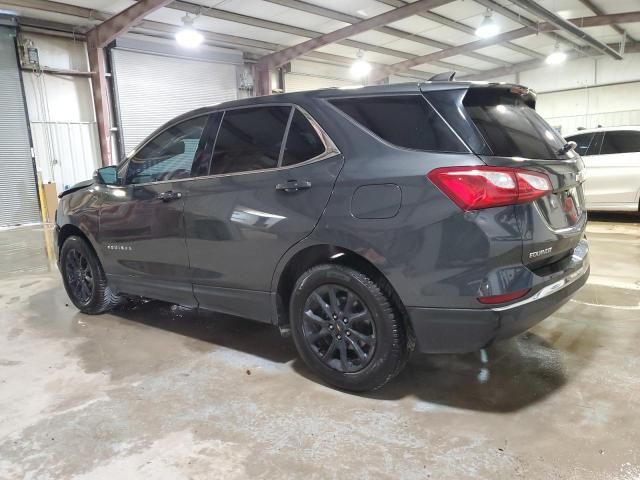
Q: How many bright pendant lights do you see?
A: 4